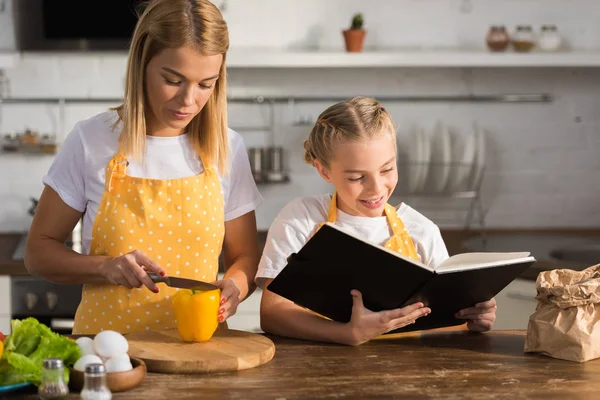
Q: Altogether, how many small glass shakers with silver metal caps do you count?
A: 2